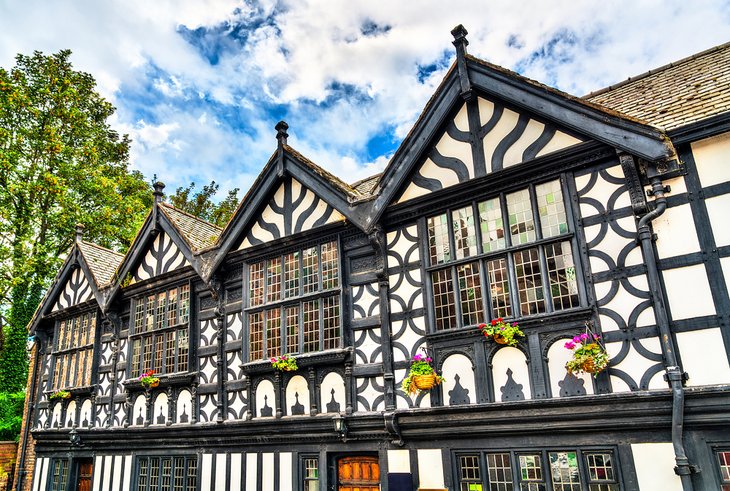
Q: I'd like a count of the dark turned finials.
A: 4